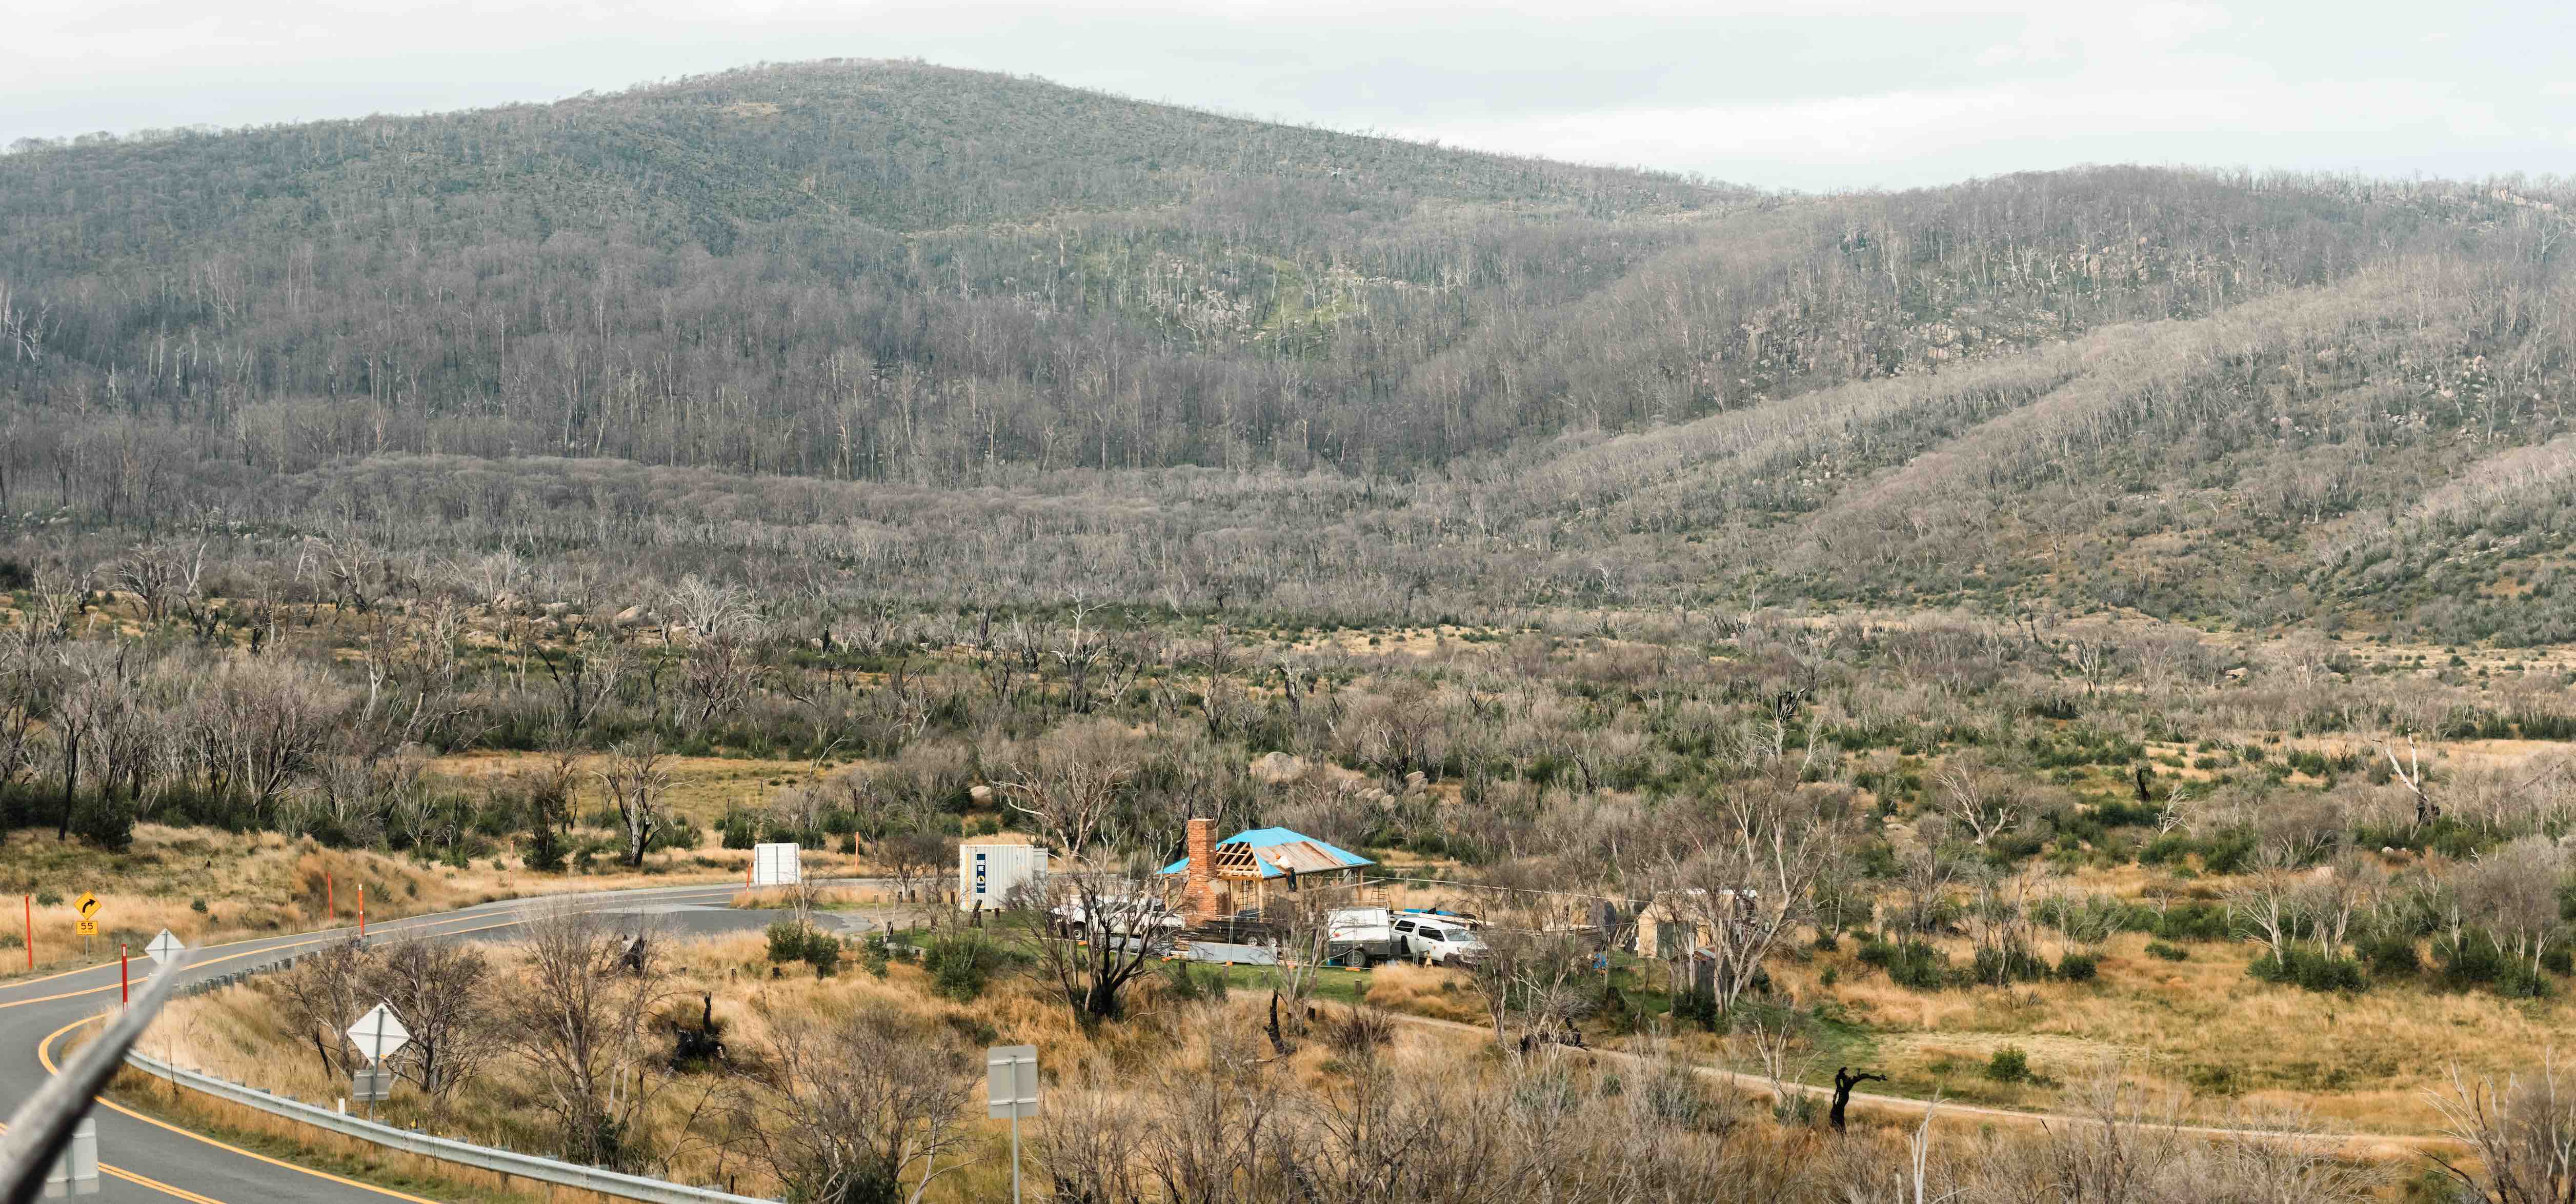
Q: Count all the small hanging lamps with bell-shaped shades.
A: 0